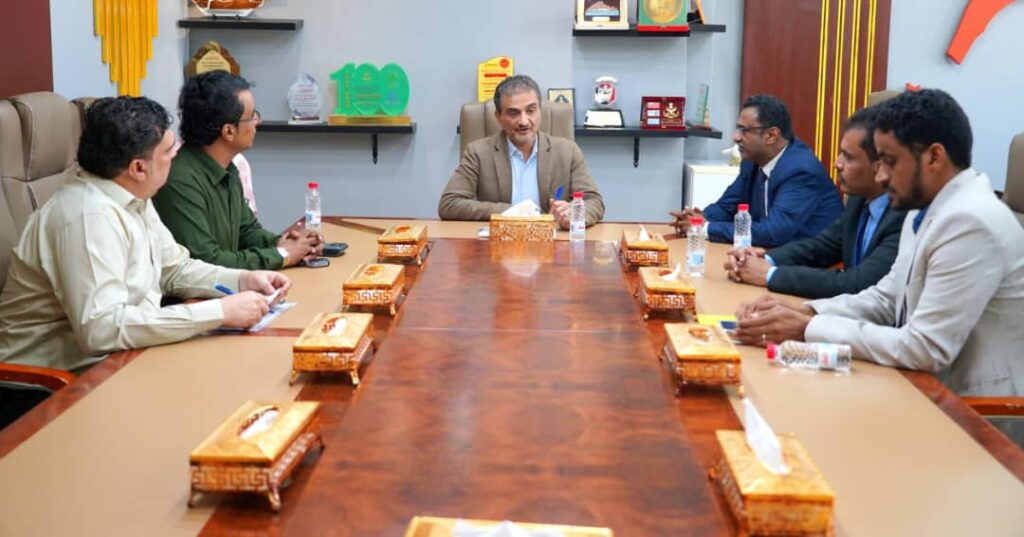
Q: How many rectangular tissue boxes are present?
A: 10